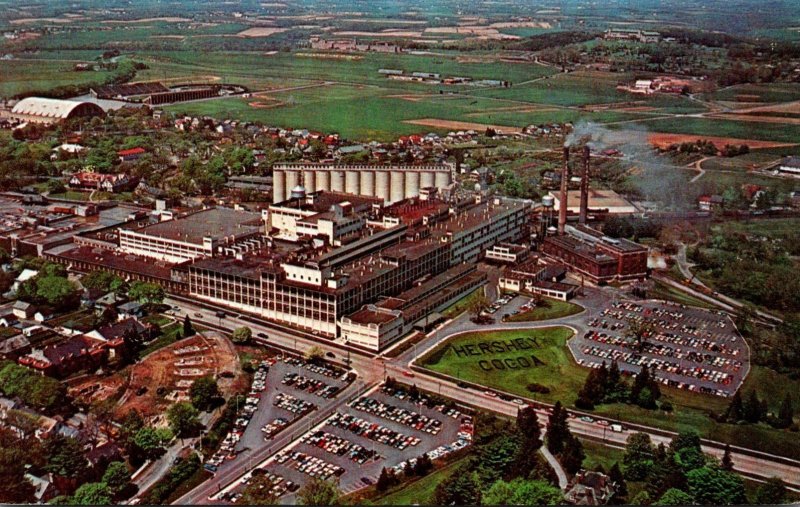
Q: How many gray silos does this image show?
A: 12